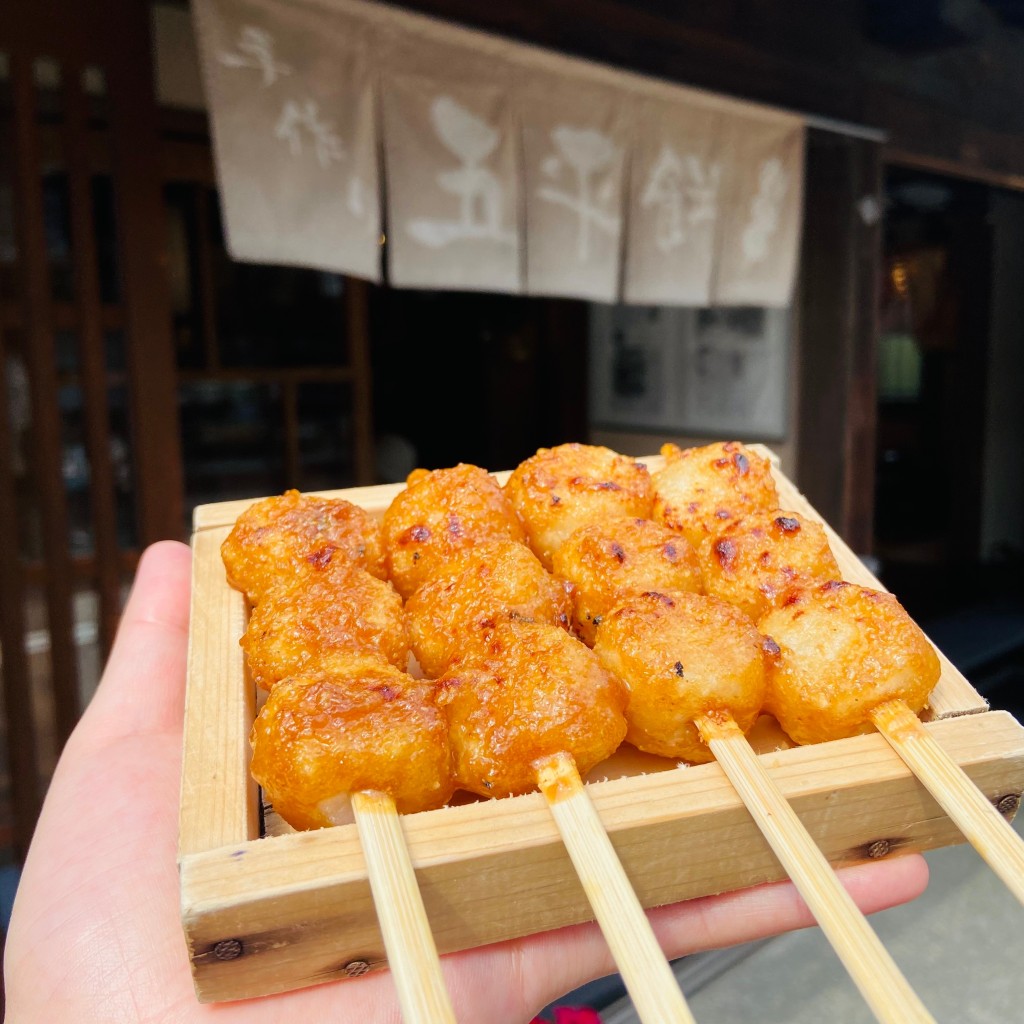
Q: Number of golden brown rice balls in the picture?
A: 12